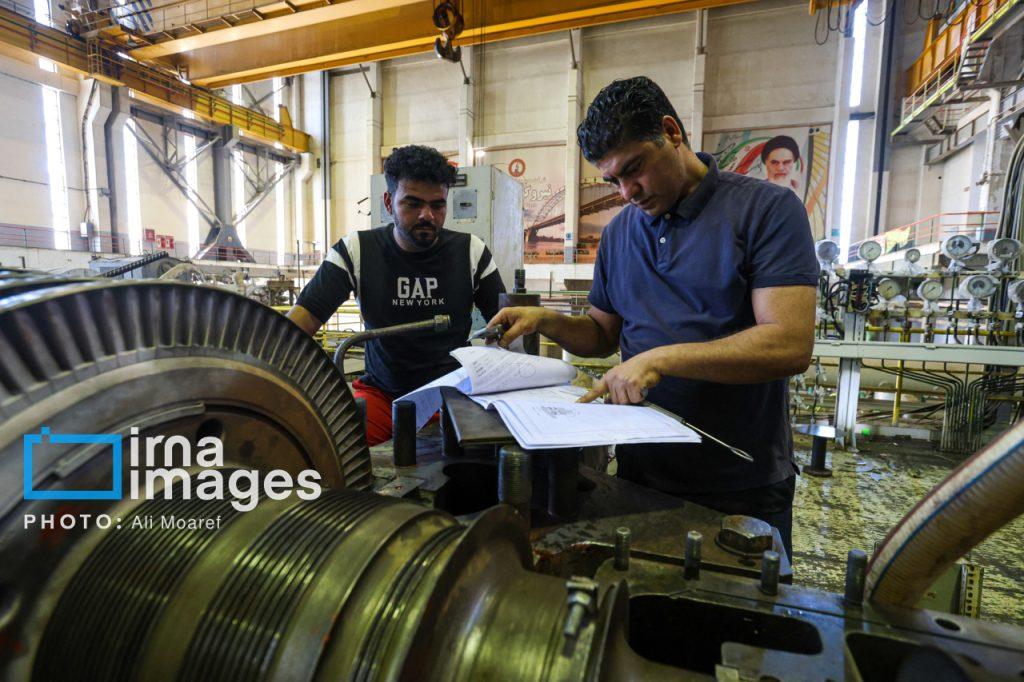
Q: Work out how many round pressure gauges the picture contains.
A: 9